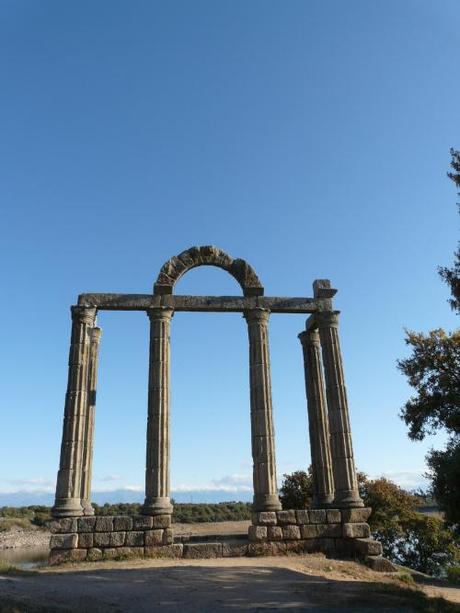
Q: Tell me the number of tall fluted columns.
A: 6